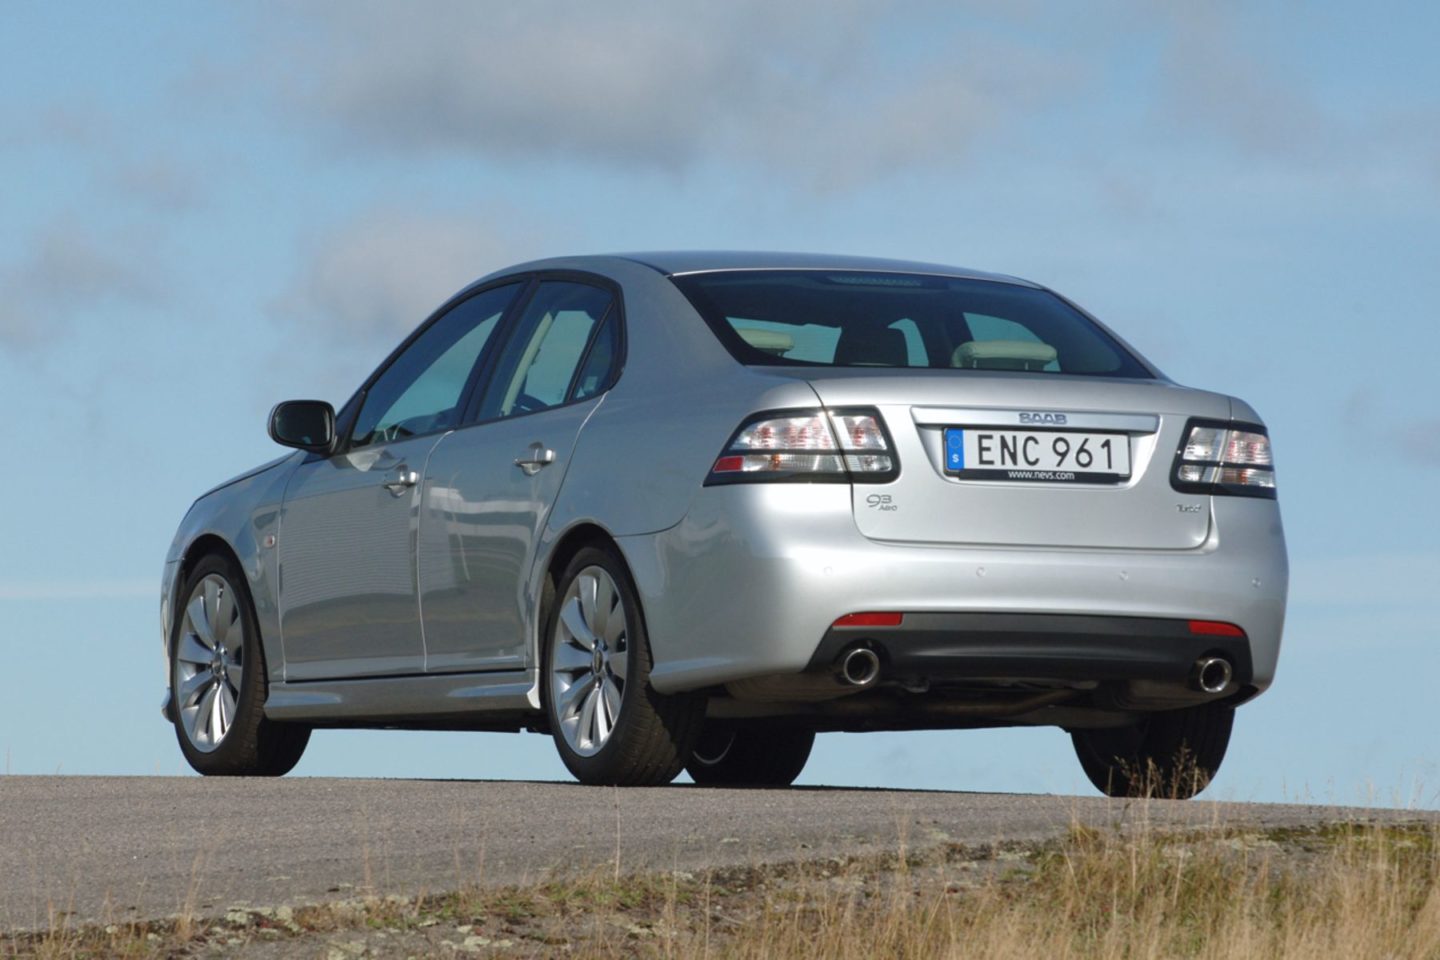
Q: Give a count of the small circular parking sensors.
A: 4